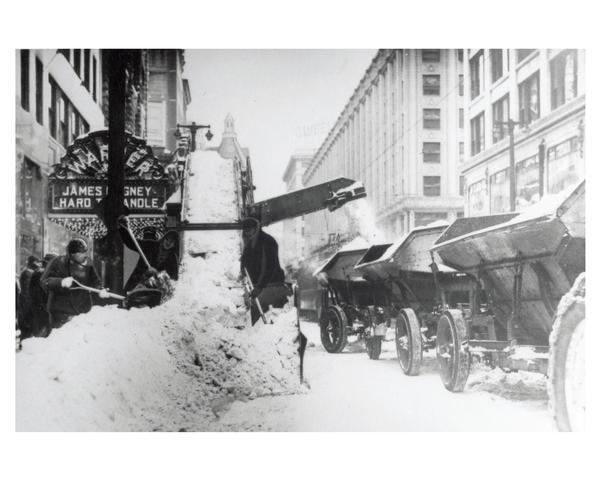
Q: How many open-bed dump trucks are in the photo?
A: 3